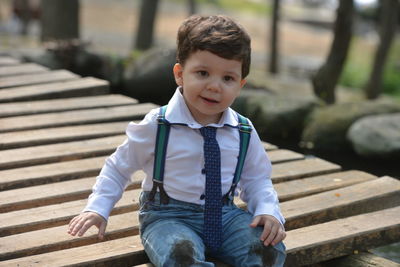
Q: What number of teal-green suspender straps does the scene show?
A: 2